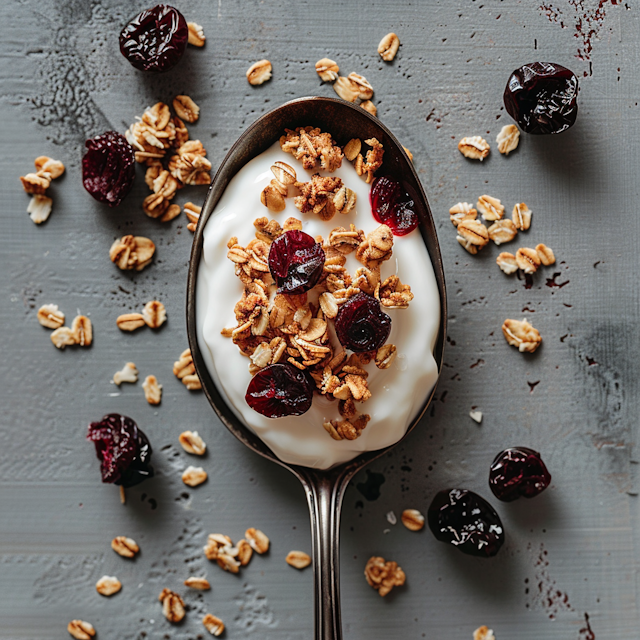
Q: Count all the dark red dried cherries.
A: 10